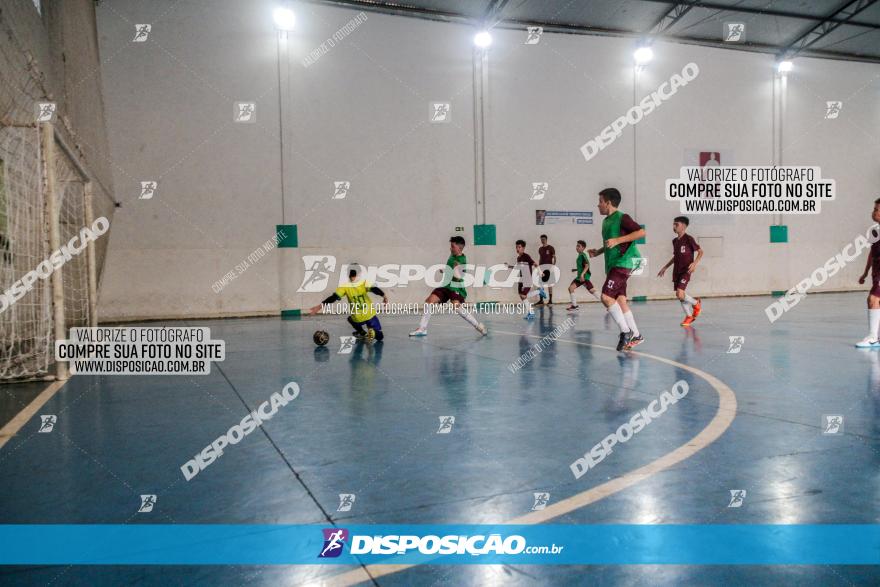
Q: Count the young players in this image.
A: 8